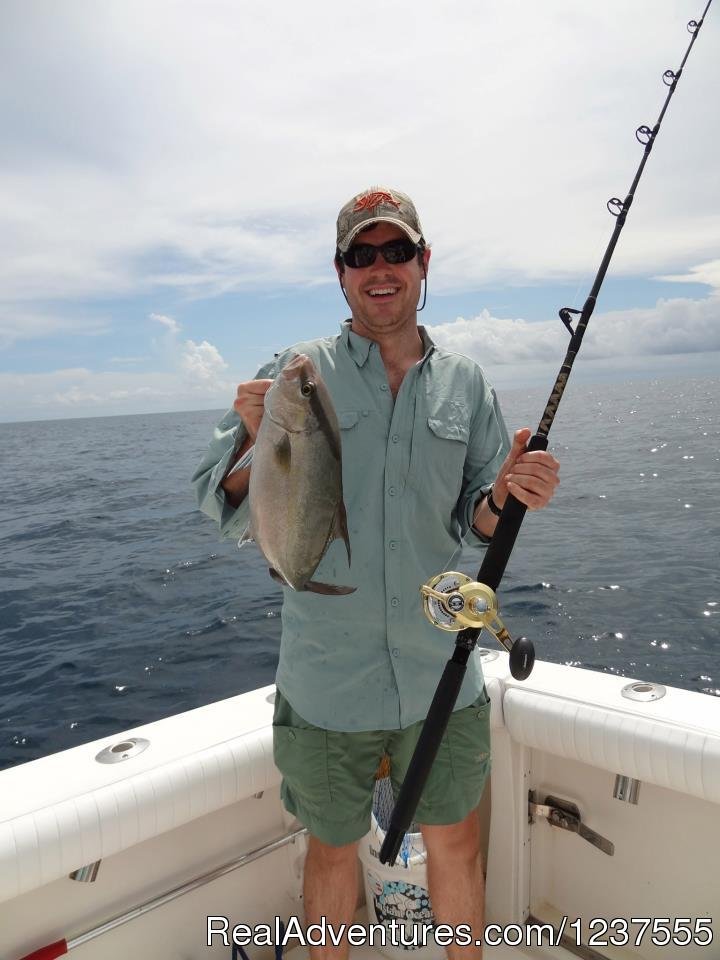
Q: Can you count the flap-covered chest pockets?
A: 2